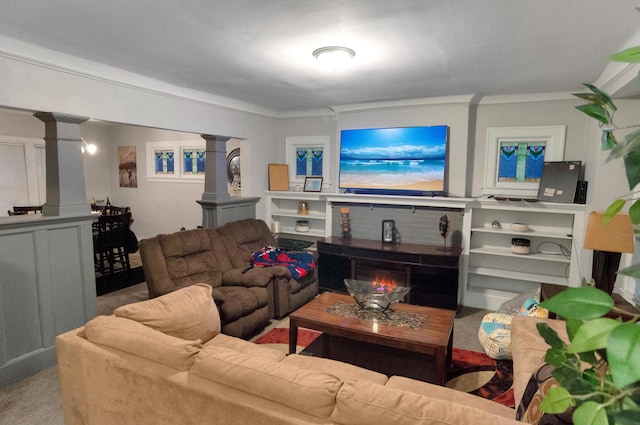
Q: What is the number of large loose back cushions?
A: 4